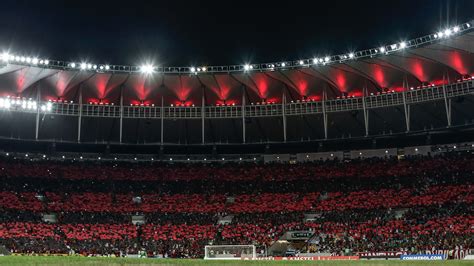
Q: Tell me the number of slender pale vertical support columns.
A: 11